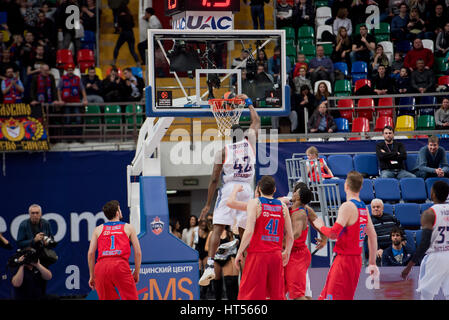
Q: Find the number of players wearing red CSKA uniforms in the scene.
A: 4